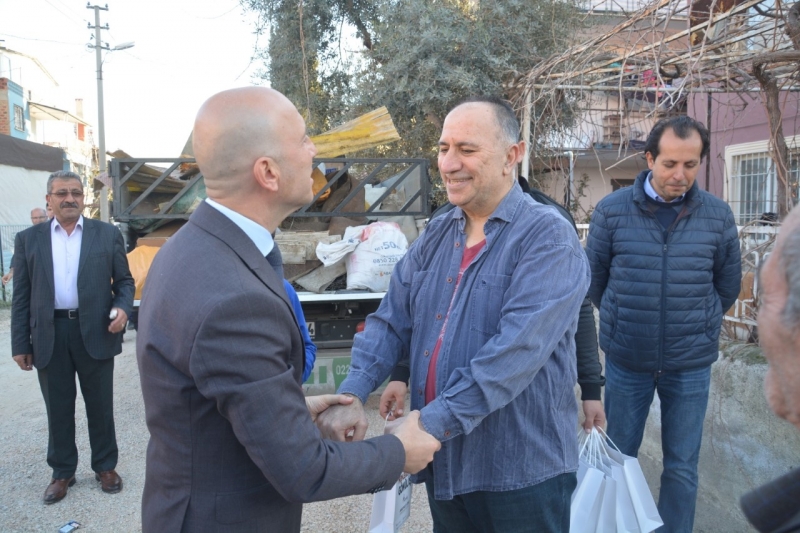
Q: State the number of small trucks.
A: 1